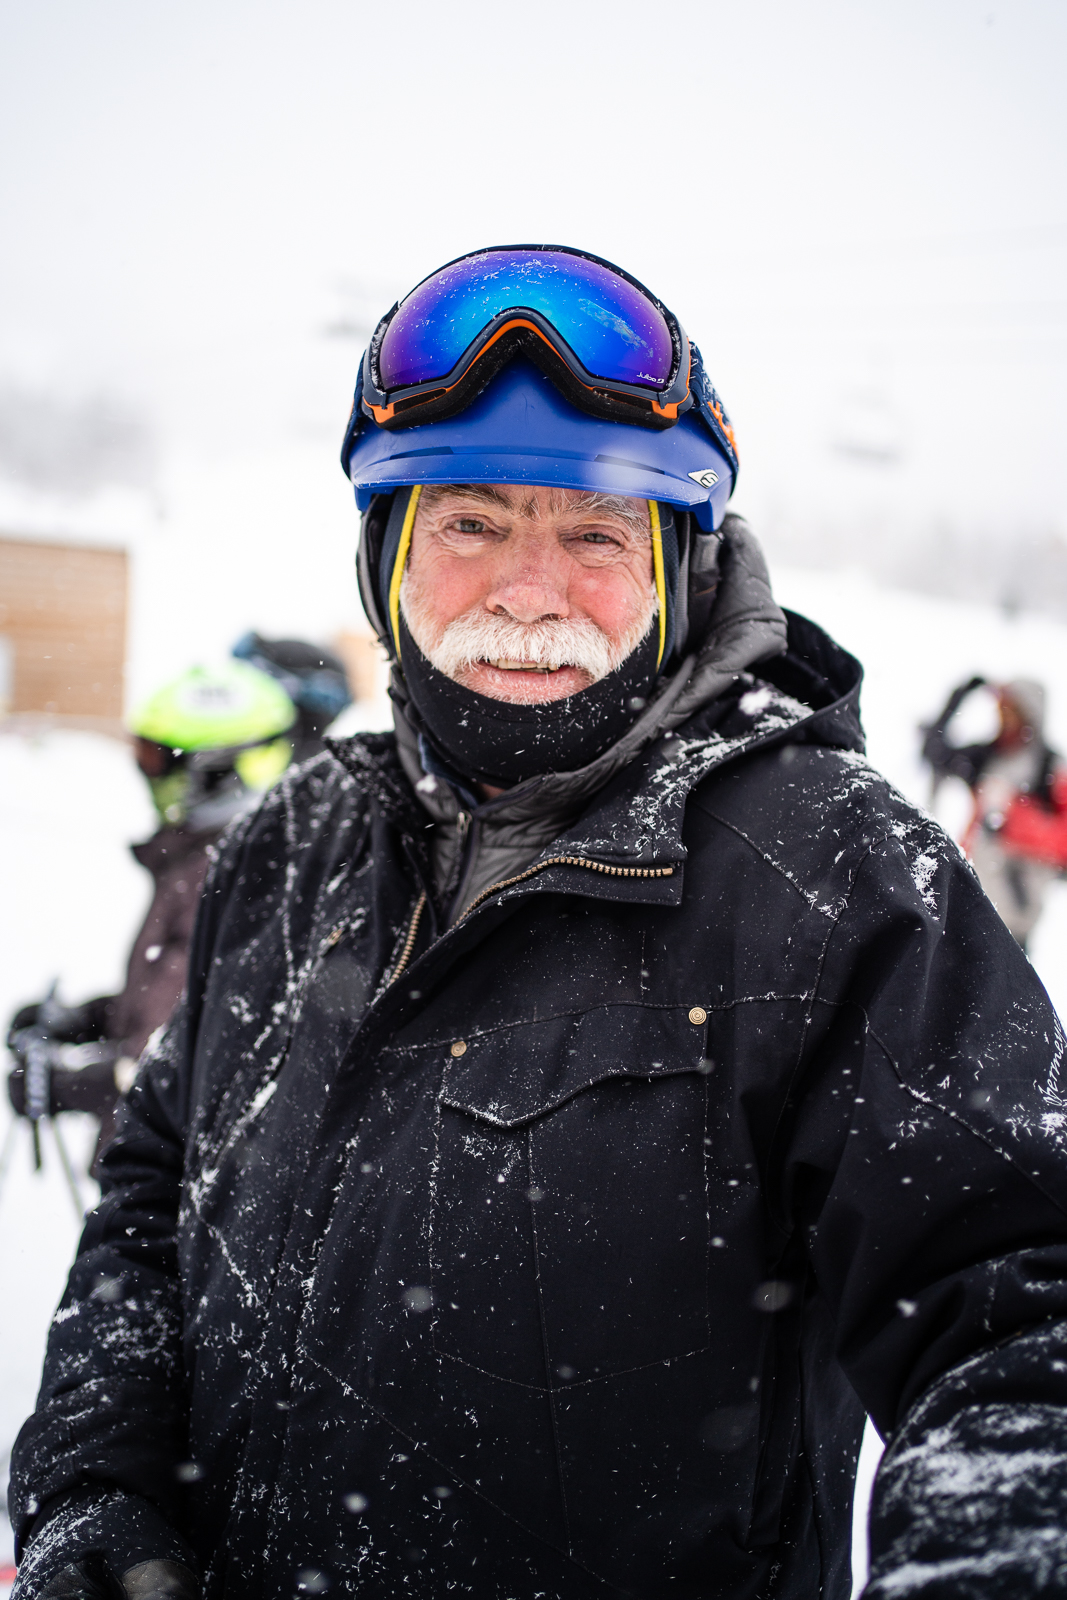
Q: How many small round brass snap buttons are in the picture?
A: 2